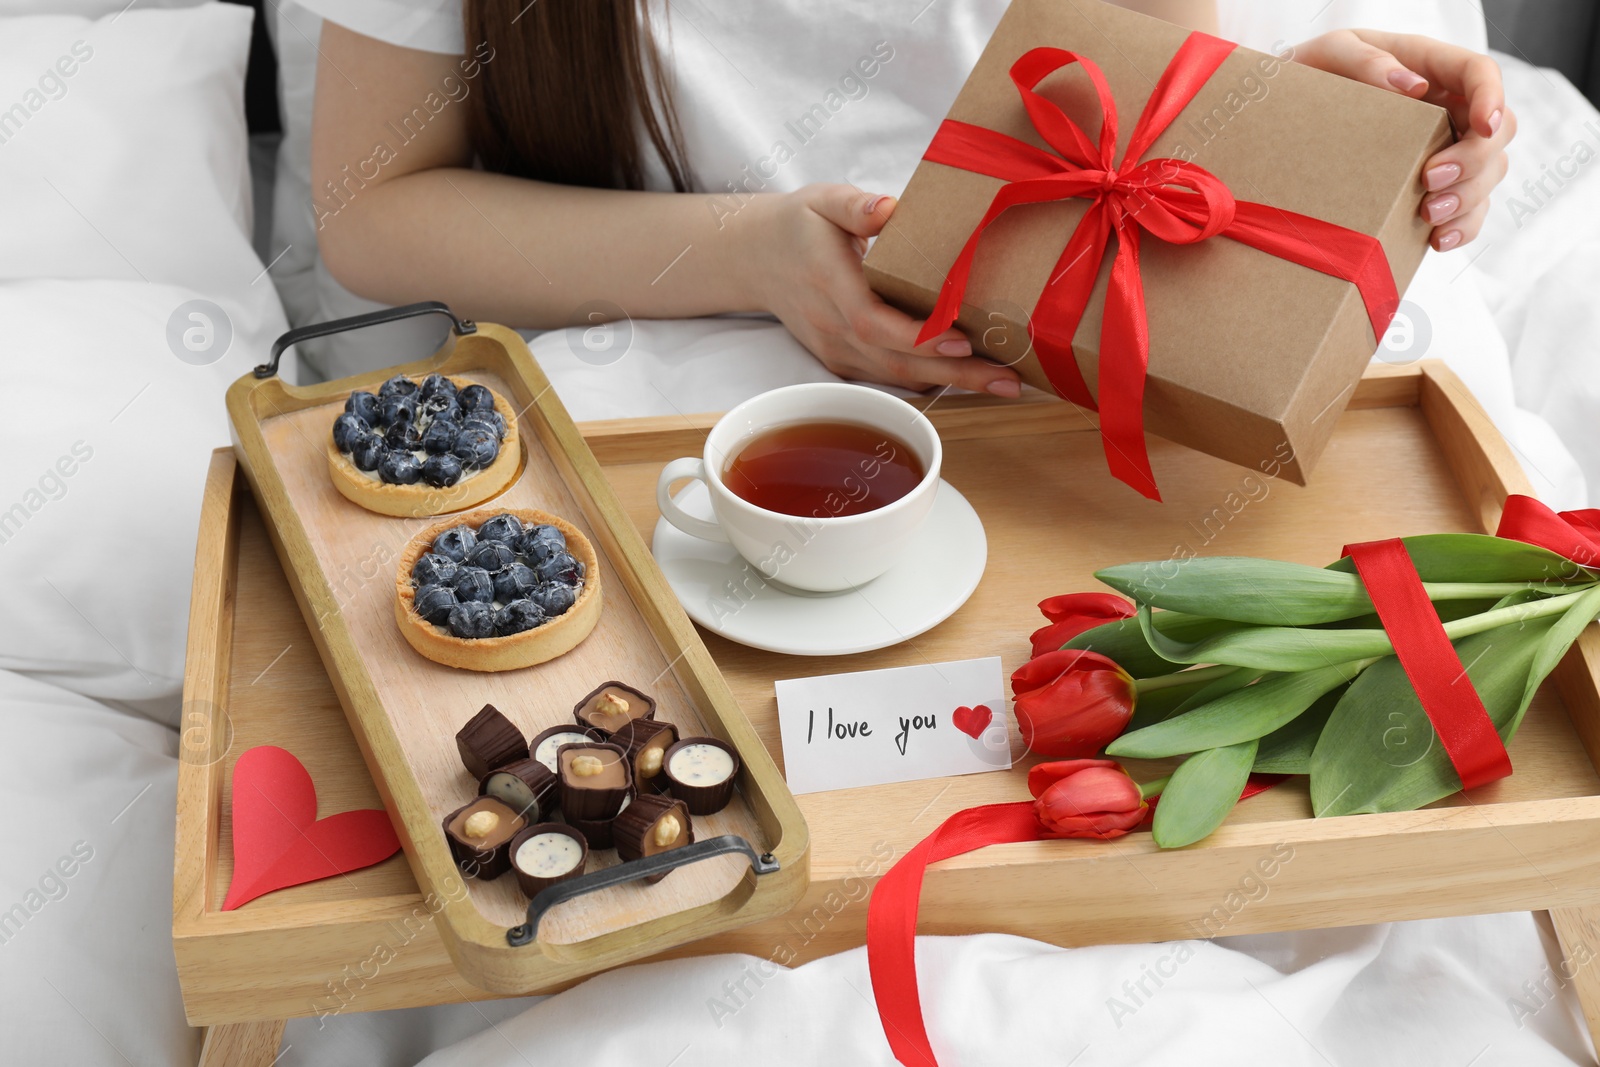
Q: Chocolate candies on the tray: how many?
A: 11